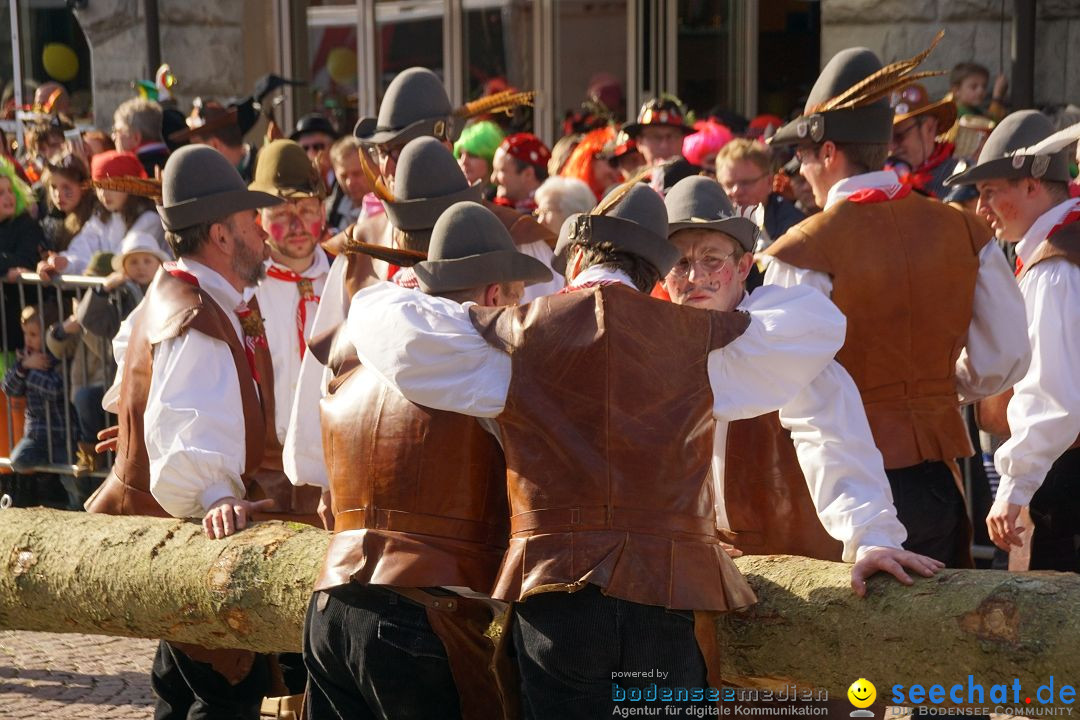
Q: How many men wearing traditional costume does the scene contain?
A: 9